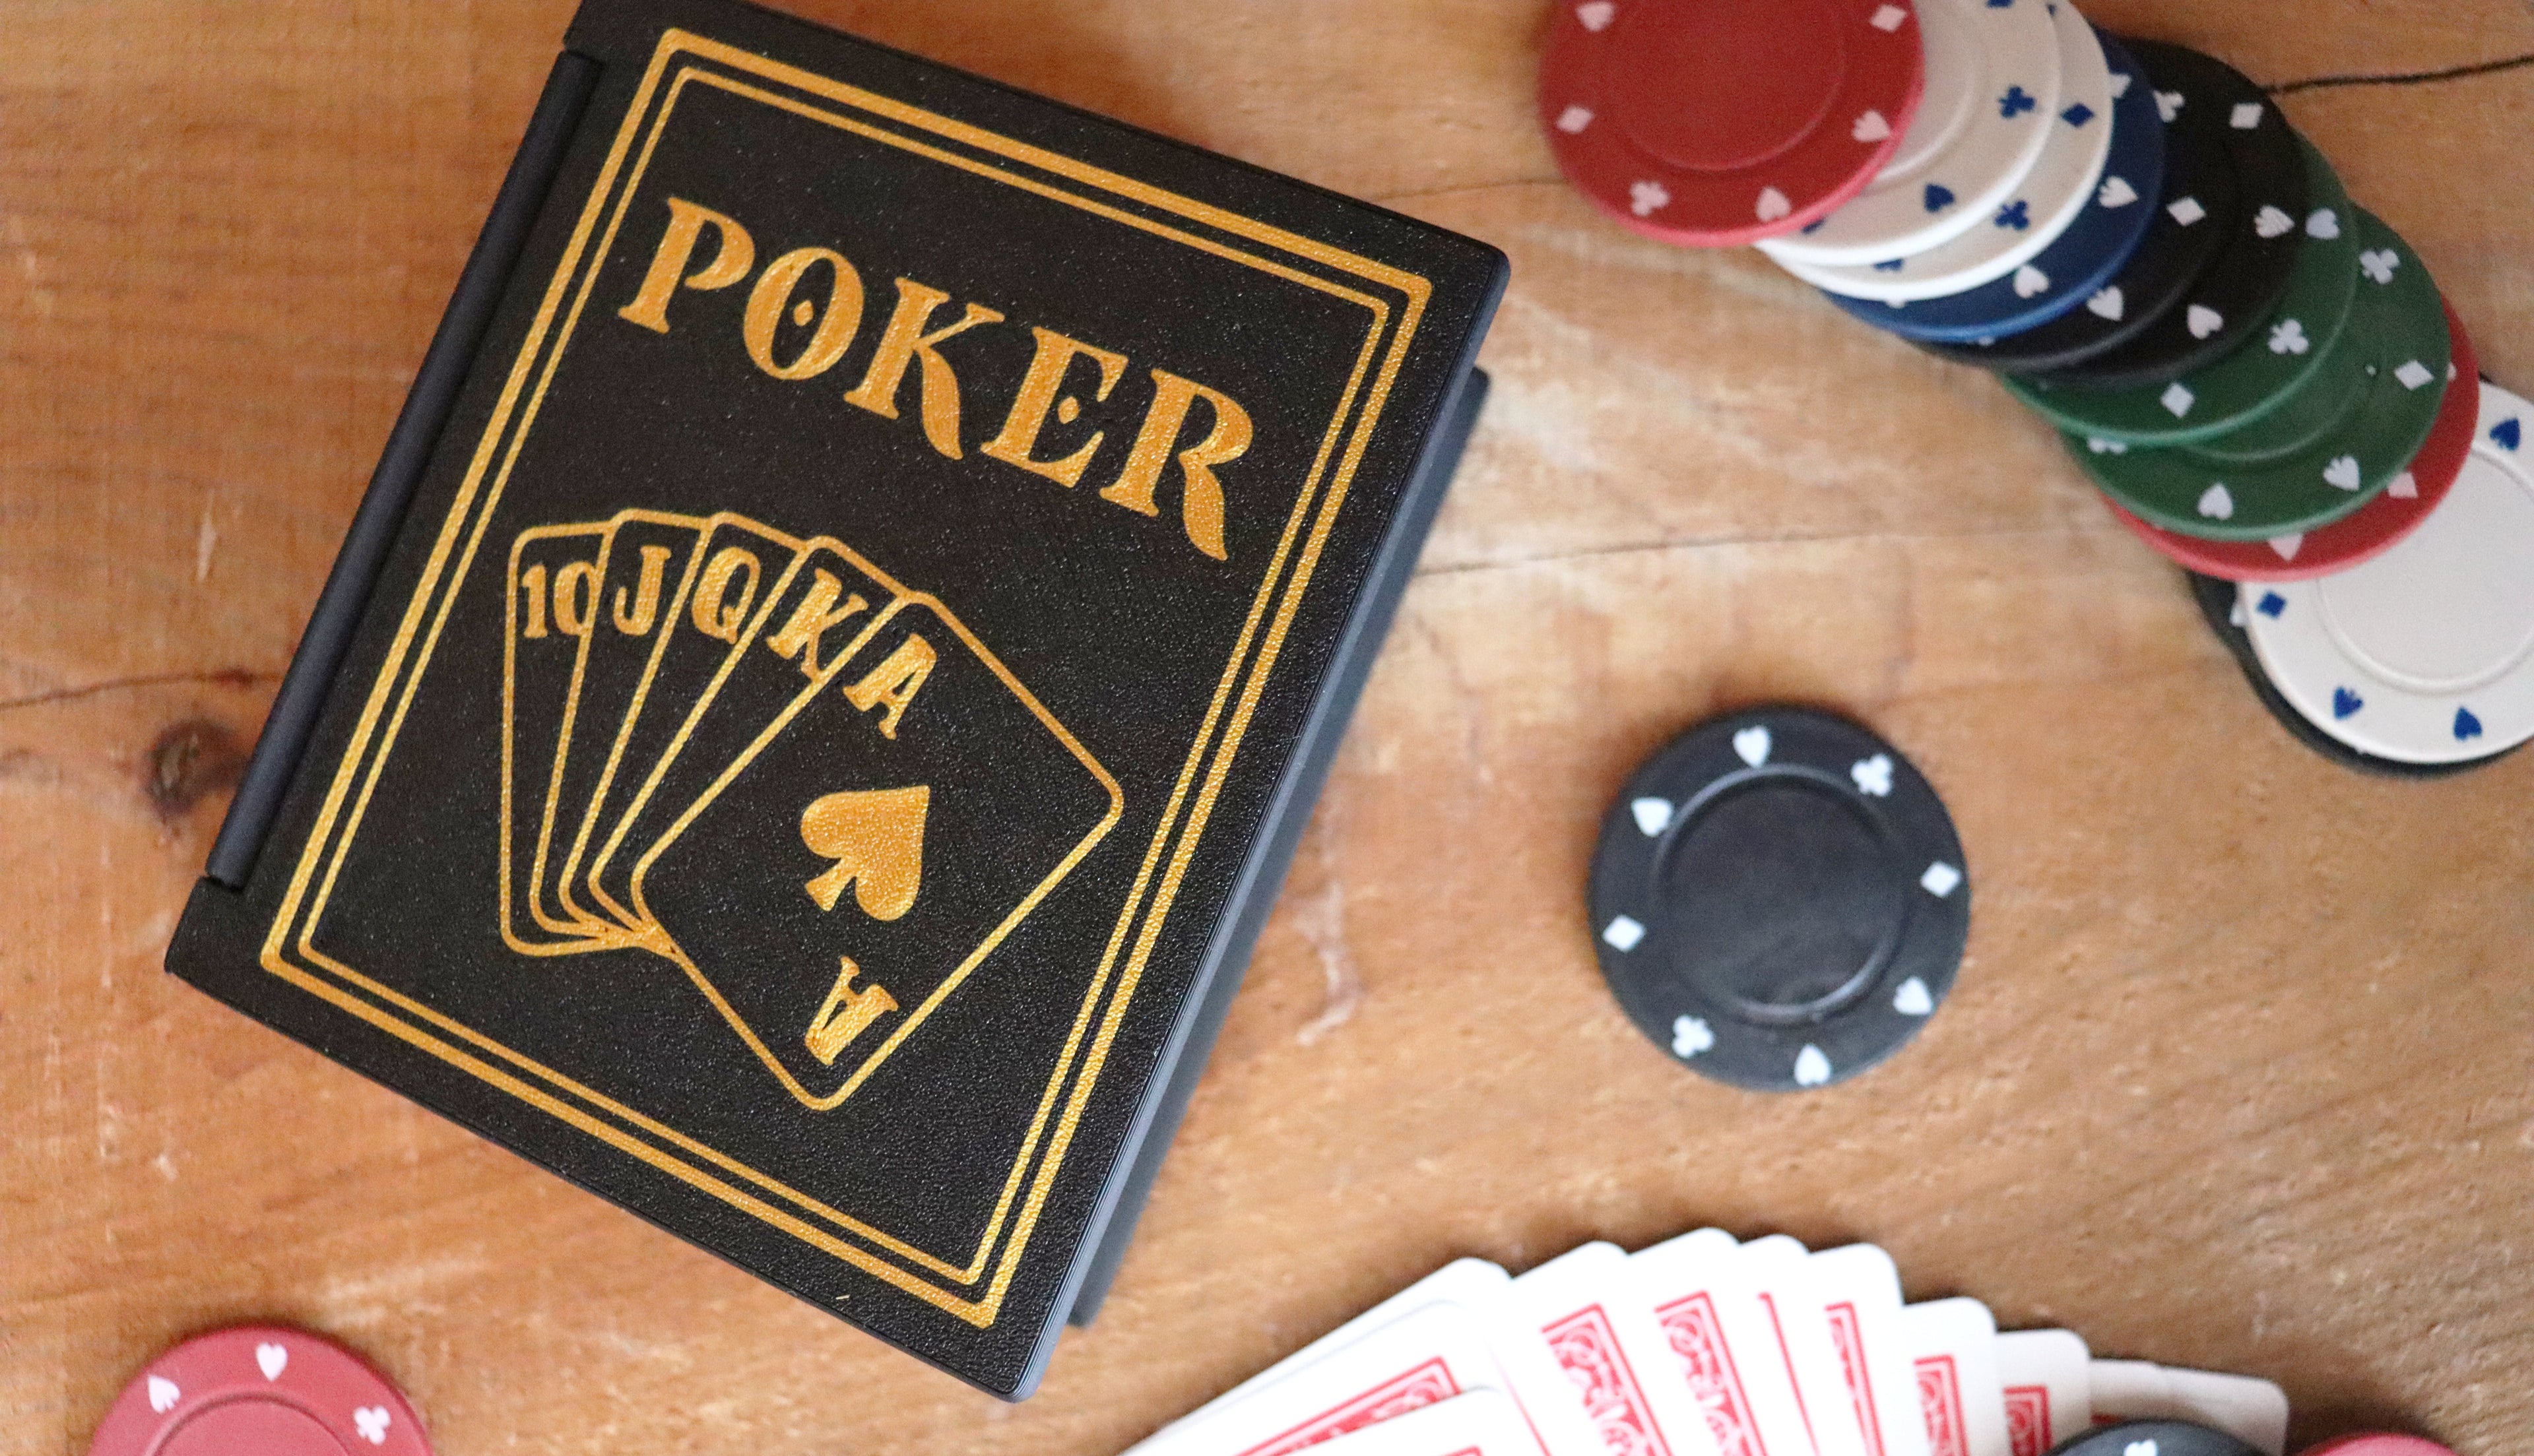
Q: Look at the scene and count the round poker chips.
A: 15